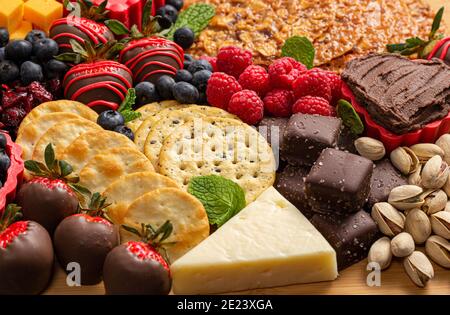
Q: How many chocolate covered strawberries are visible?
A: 8